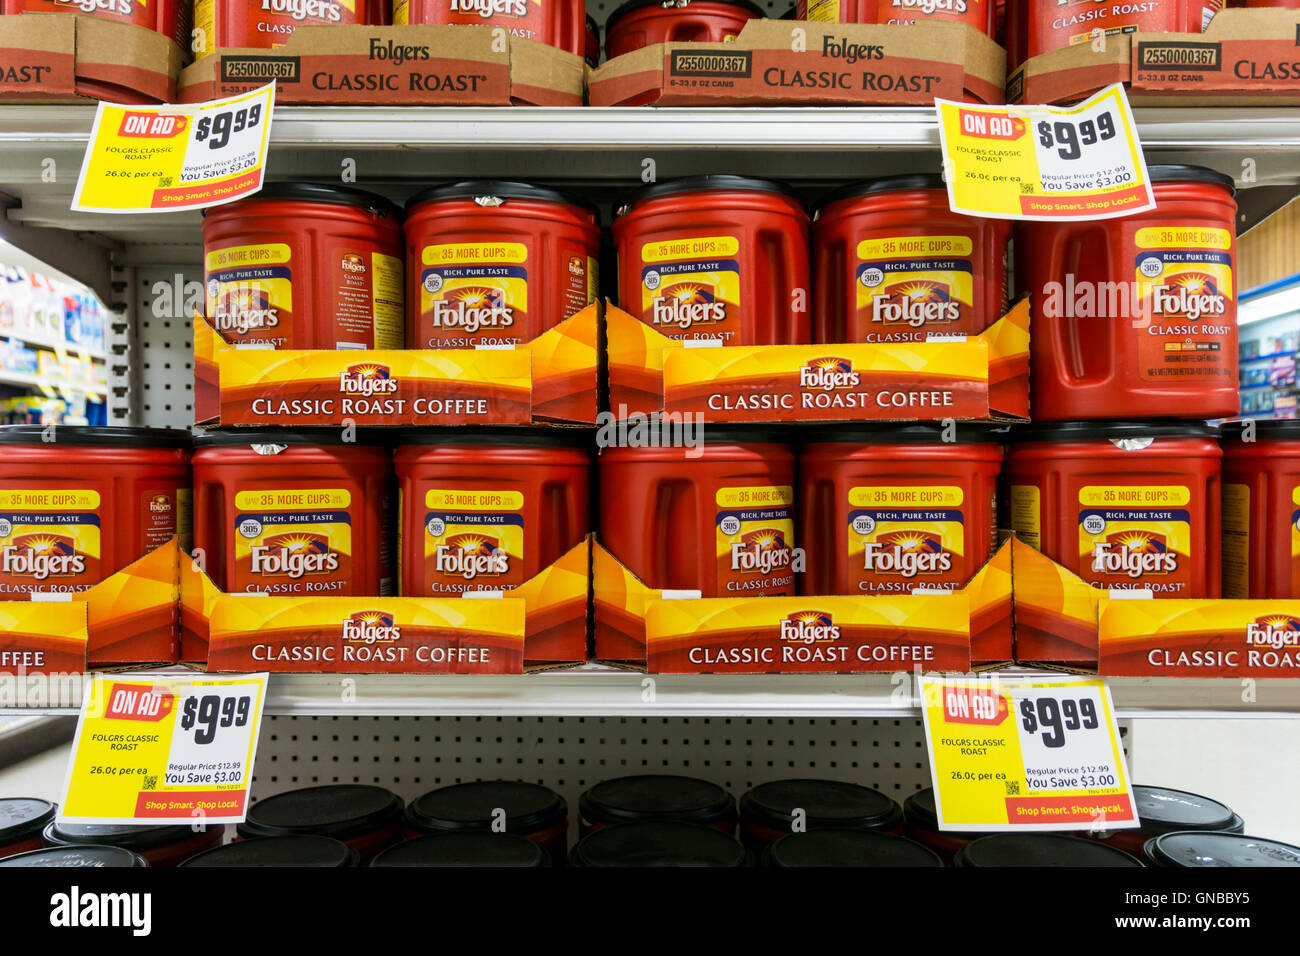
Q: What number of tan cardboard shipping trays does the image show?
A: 4